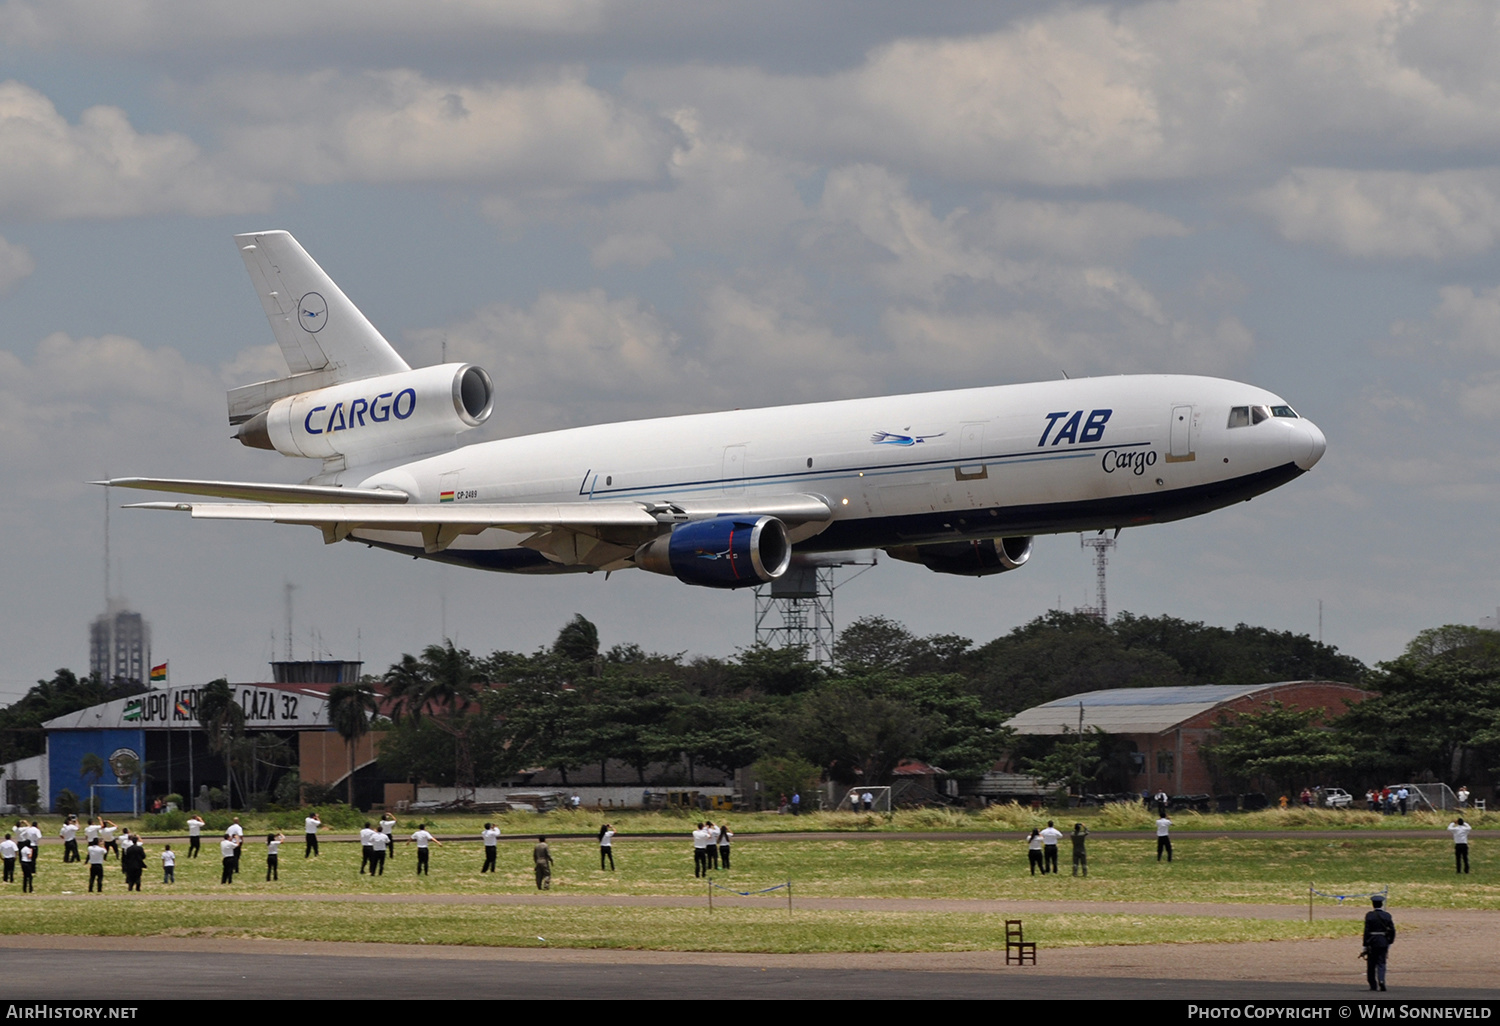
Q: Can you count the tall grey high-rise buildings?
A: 1